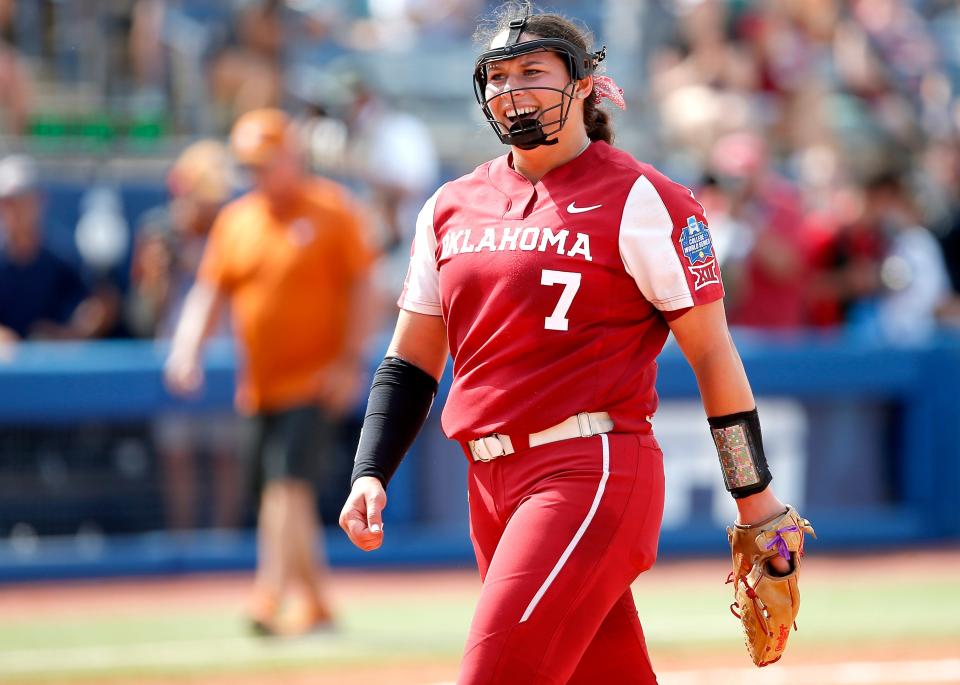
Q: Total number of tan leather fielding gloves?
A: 1